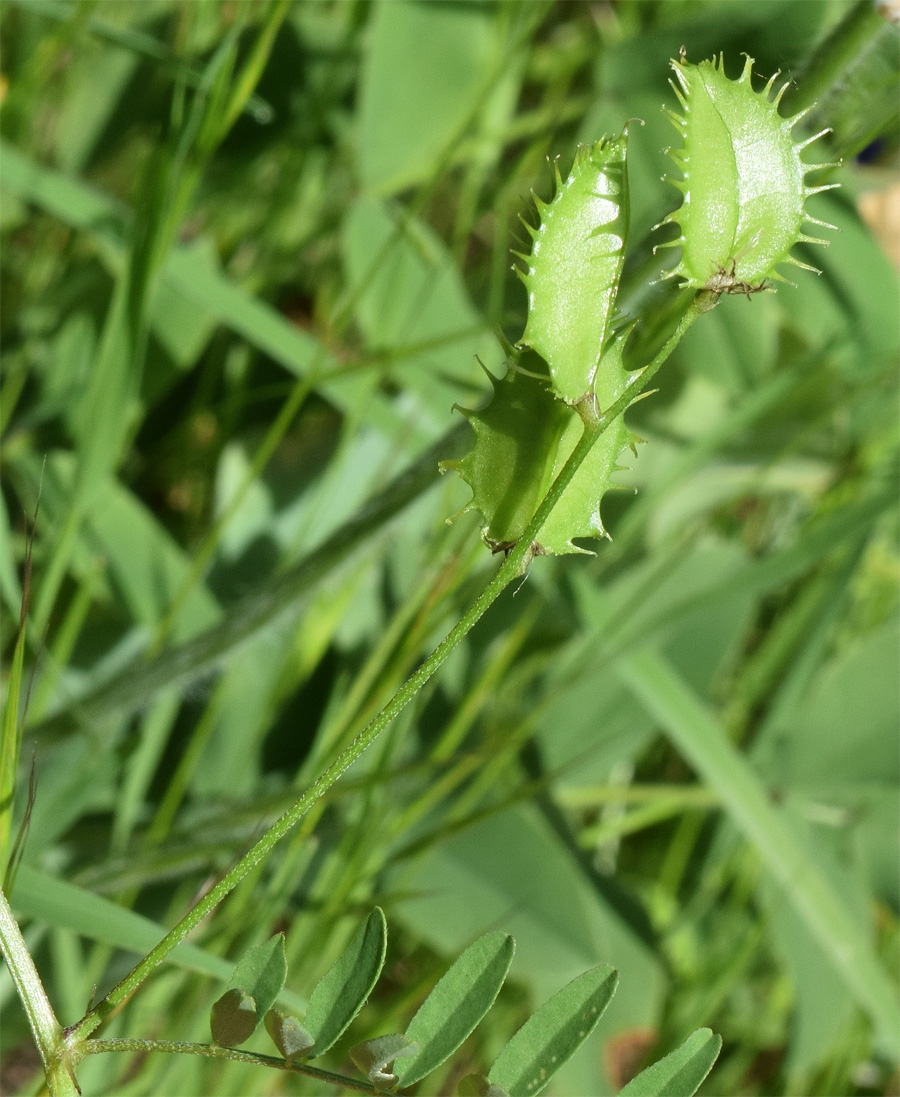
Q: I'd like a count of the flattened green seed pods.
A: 3